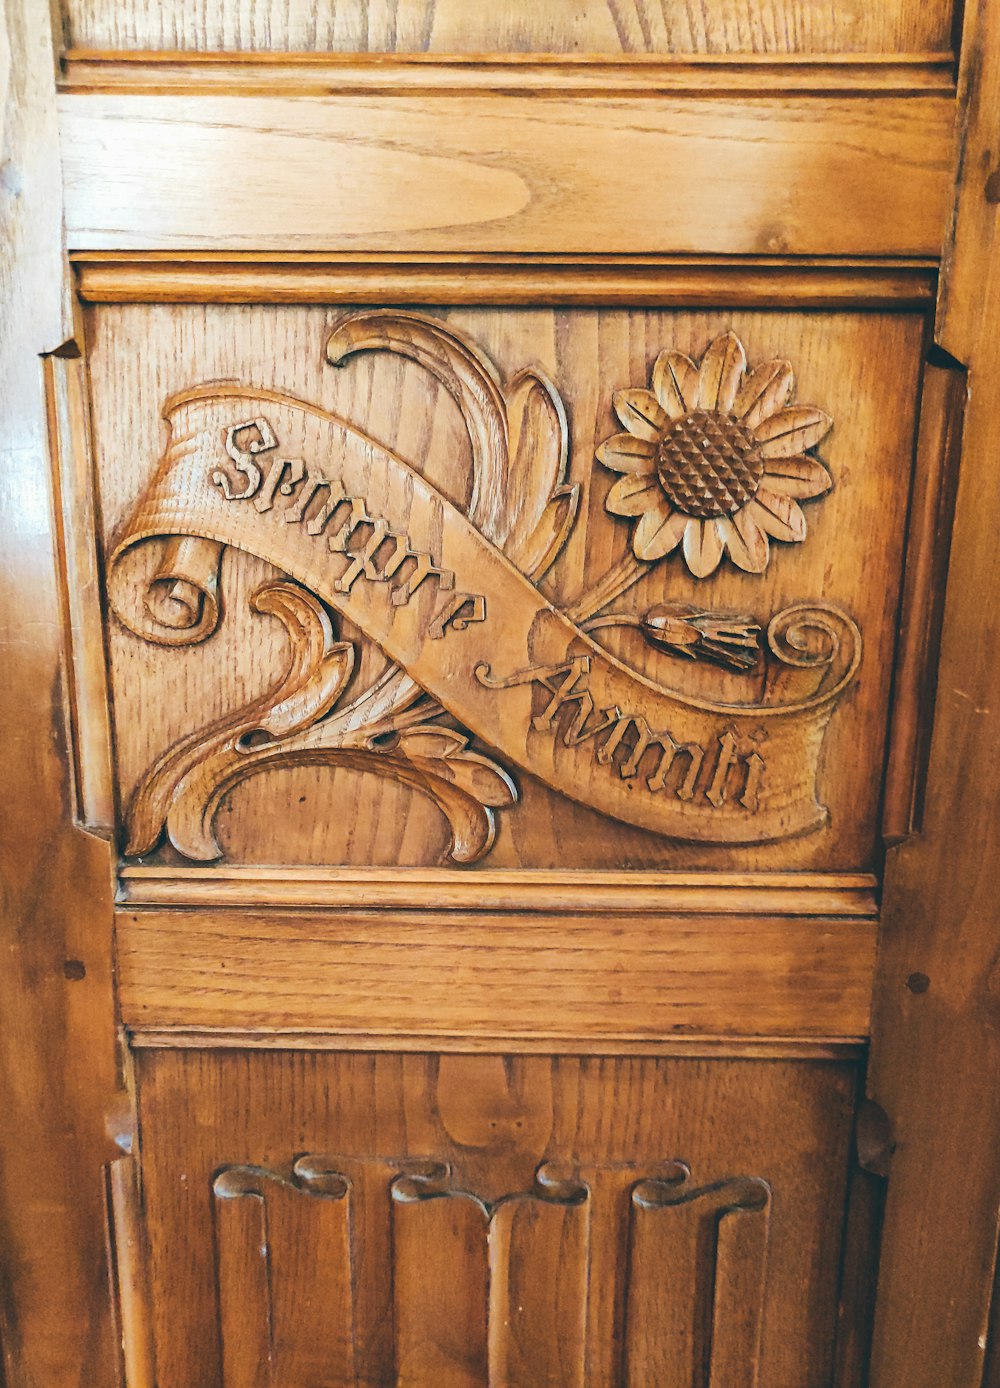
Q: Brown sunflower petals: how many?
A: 12